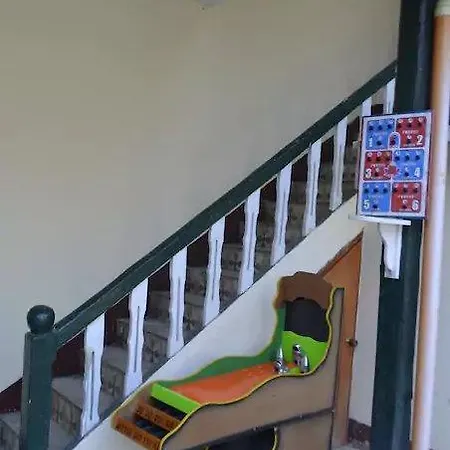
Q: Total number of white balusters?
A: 10